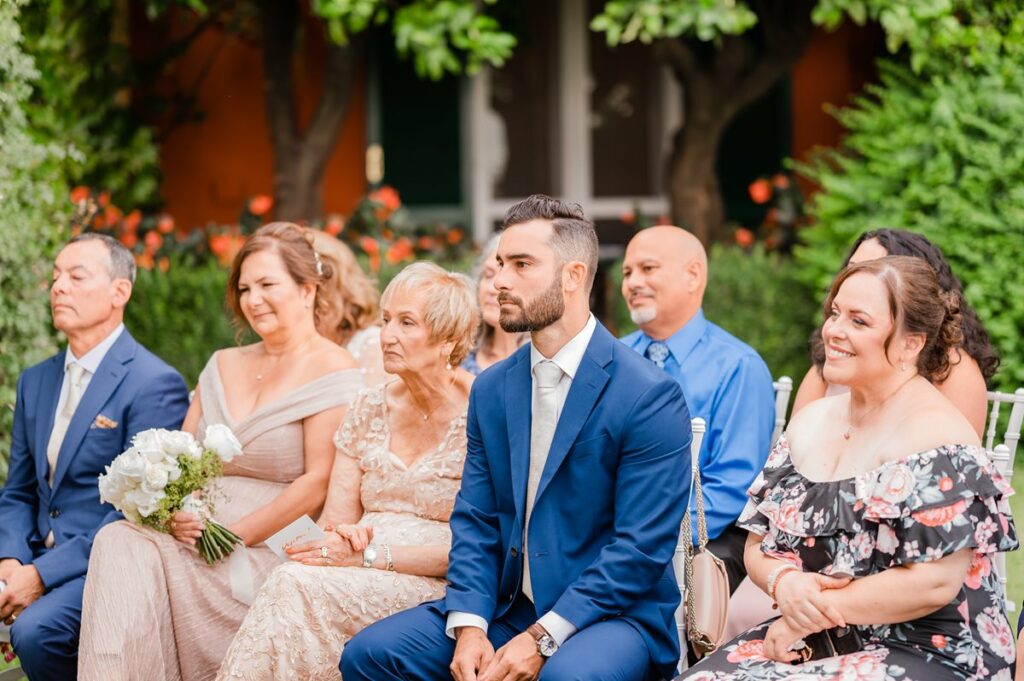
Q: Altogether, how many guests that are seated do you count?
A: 9